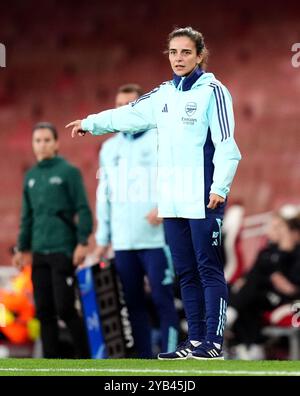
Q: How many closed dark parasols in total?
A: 0